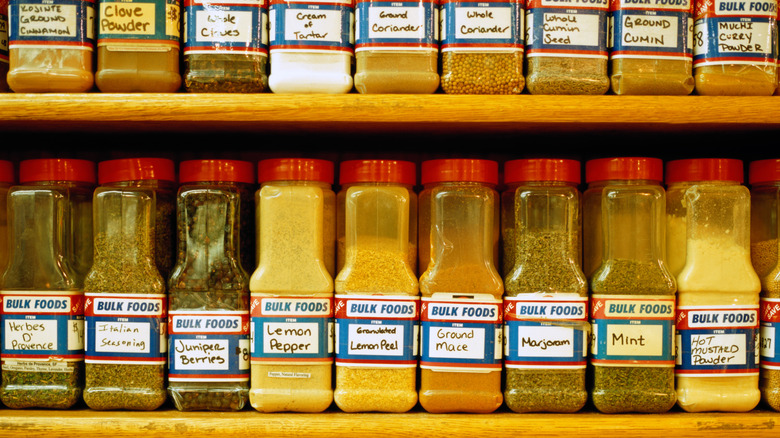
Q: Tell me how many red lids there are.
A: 11